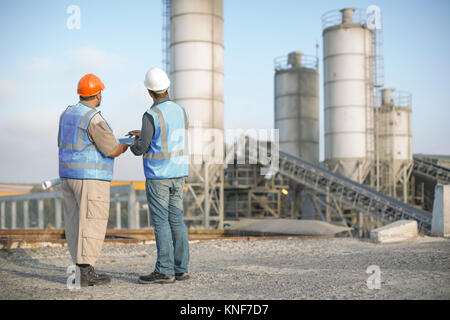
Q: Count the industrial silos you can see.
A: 4